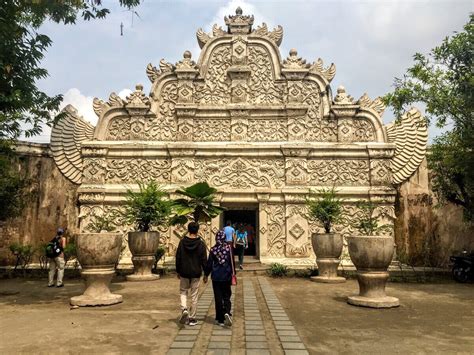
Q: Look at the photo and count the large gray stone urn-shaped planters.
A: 4